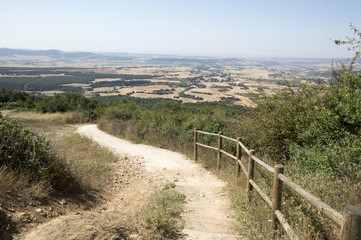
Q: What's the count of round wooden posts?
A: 6